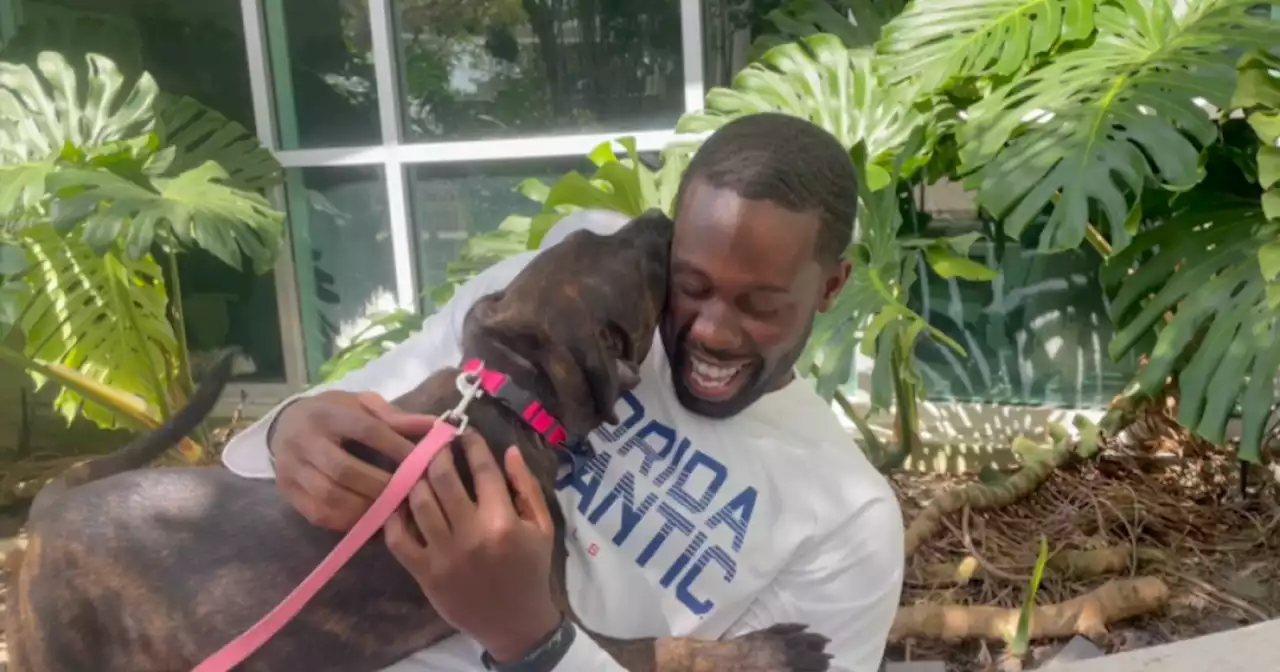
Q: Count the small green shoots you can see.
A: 1